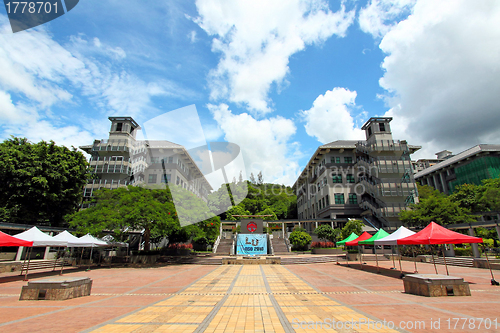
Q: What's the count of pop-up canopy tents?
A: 10